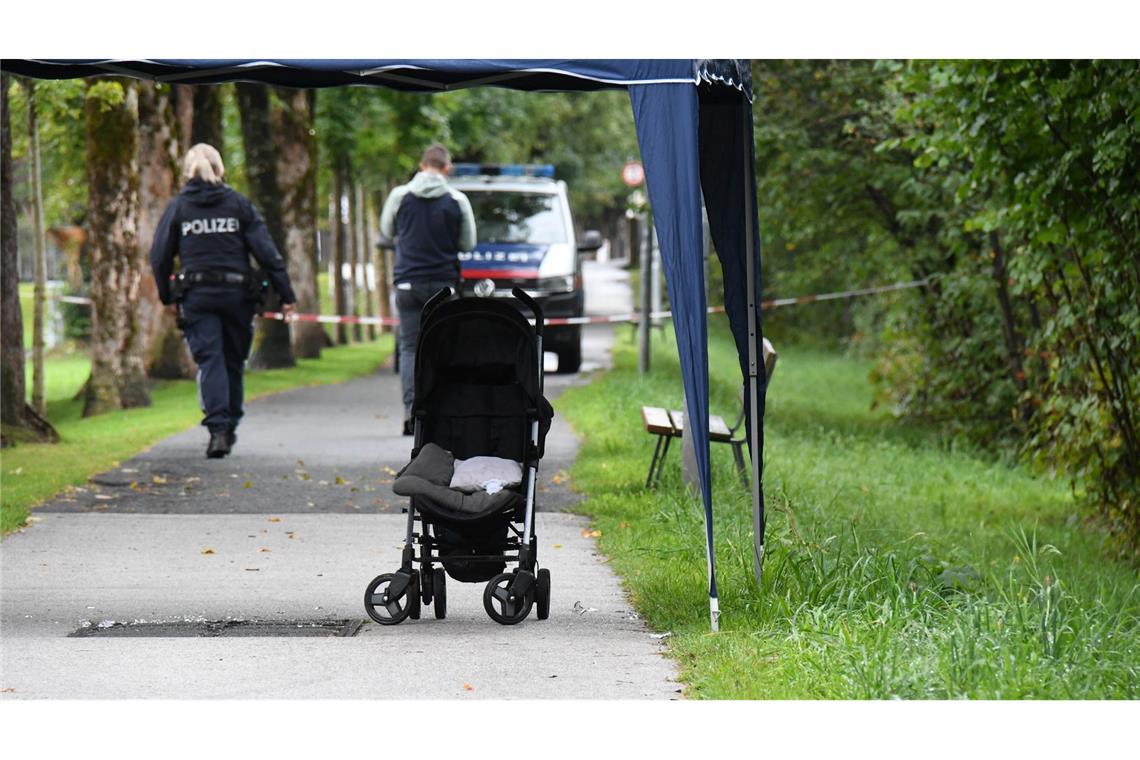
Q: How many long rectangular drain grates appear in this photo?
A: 1